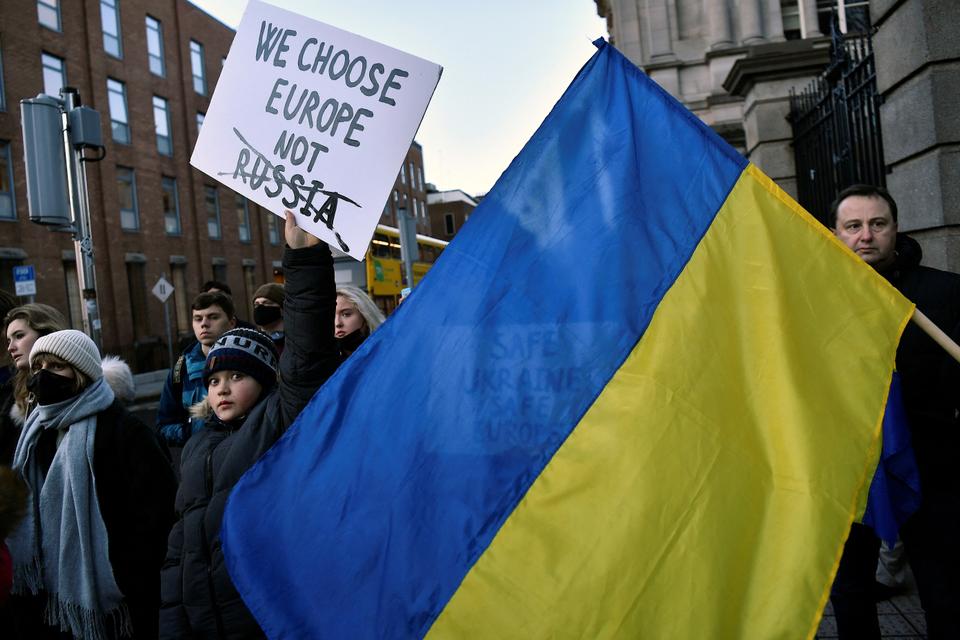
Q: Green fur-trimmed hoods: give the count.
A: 0